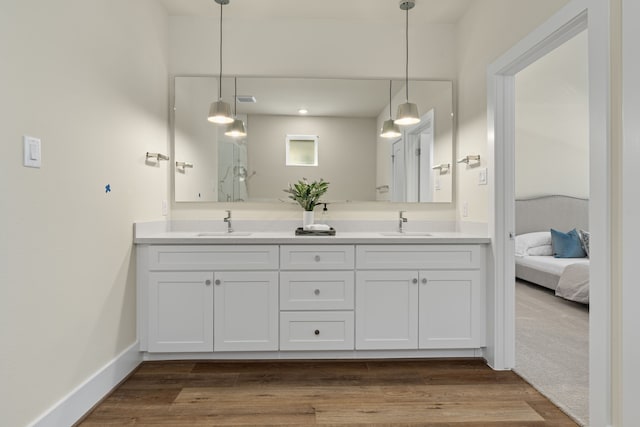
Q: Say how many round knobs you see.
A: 7